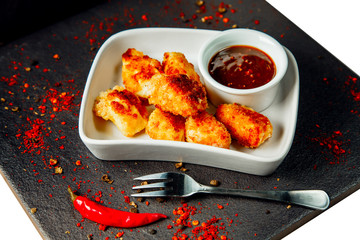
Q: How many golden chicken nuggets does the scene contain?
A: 7